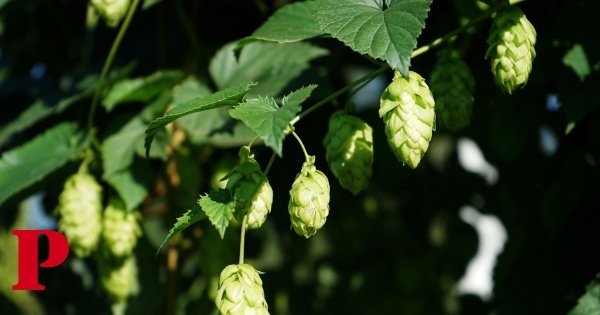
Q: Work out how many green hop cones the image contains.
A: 11